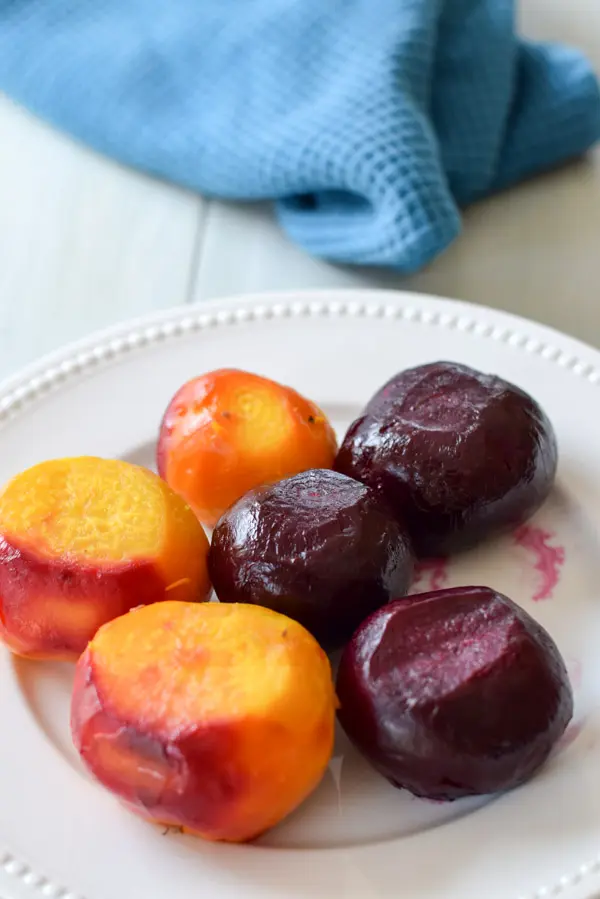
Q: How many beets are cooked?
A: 6